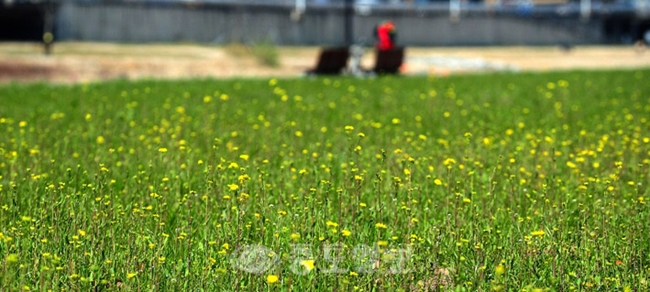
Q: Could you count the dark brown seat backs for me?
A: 2